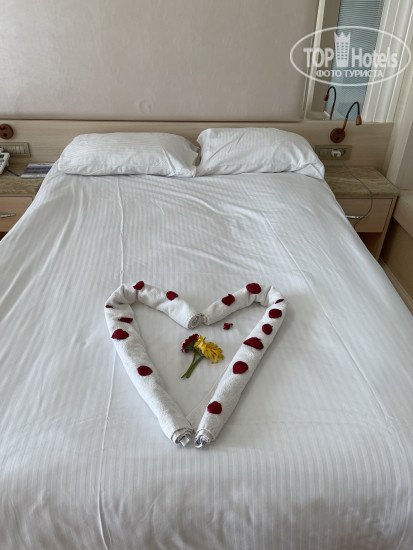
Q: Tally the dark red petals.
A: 15